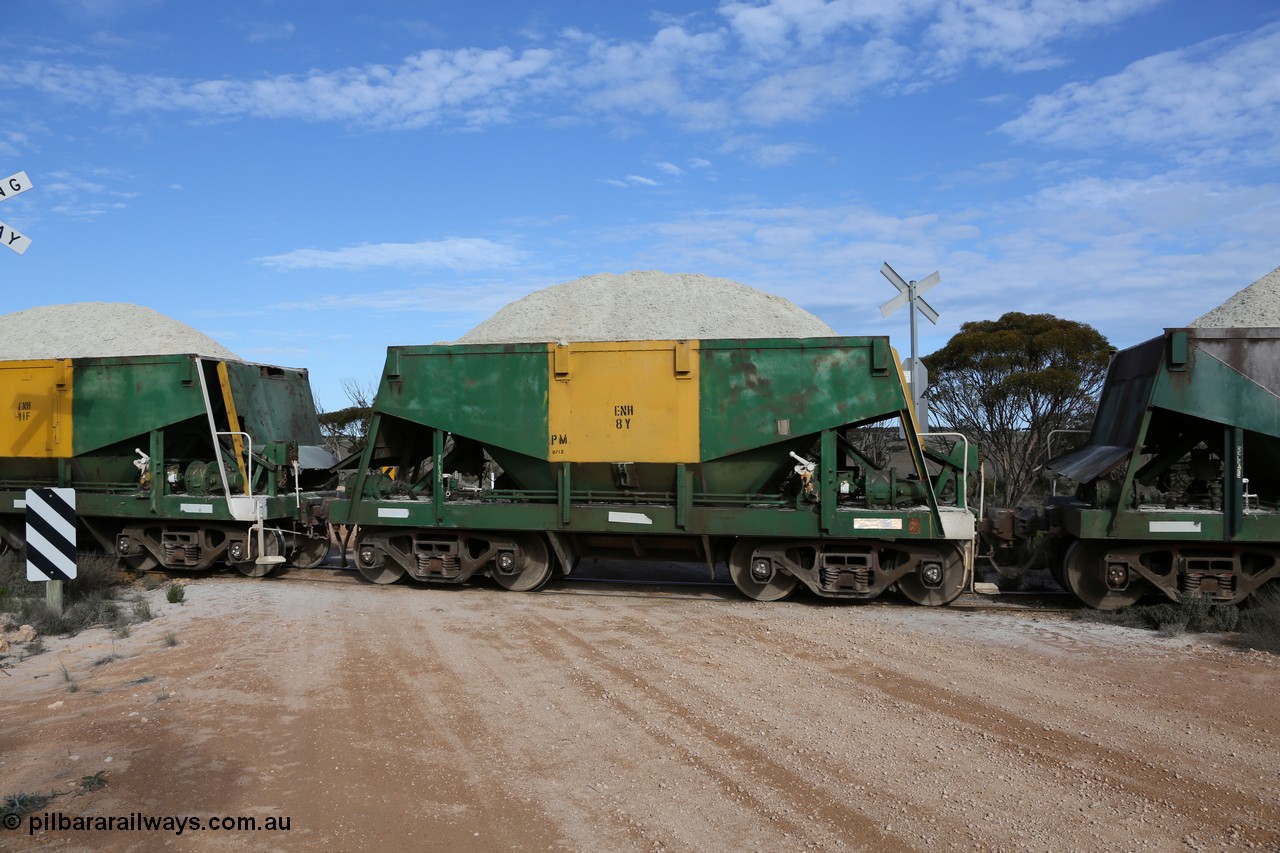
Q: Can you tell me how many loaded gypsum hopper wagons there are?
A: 3